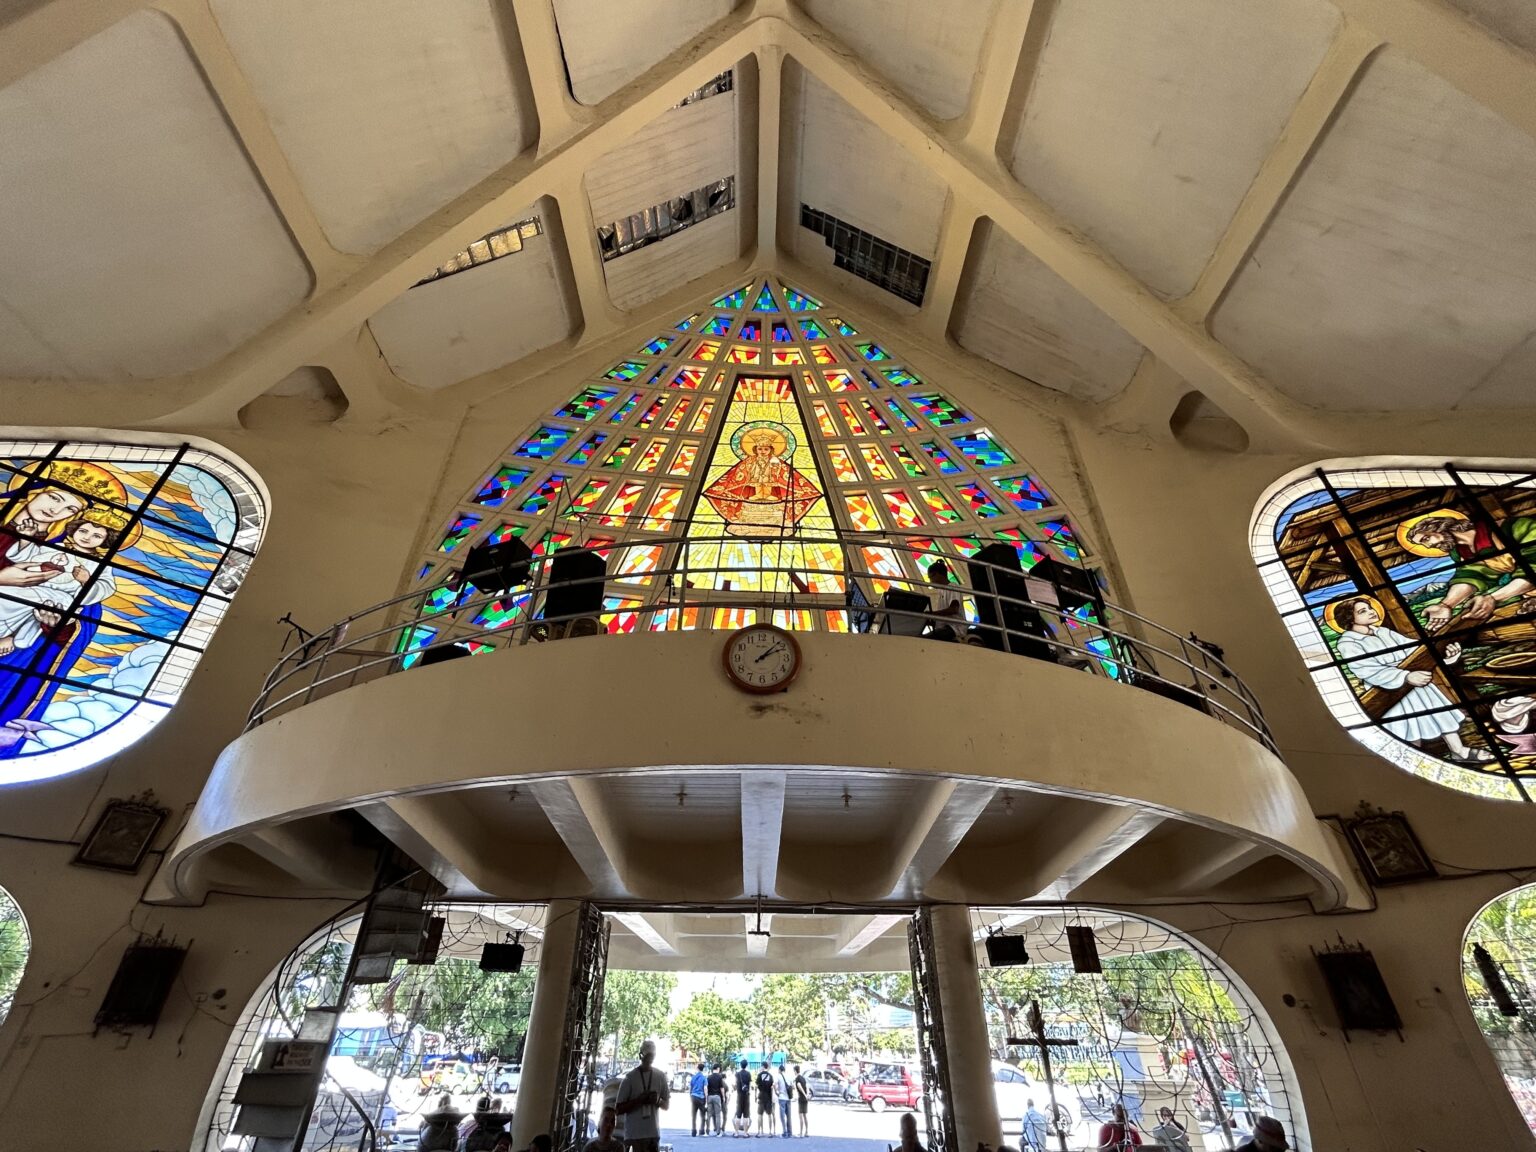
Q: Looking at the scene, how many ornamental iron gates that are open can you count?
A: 2